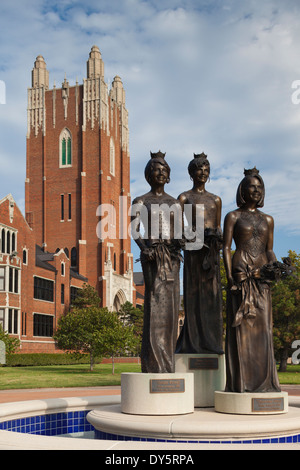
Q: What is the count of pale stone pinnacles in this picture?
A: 3